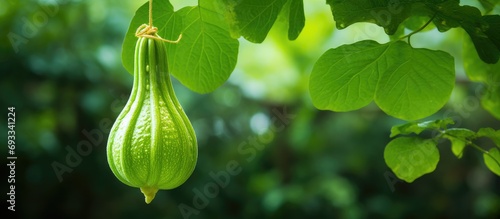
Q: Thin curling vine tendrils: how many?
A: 1